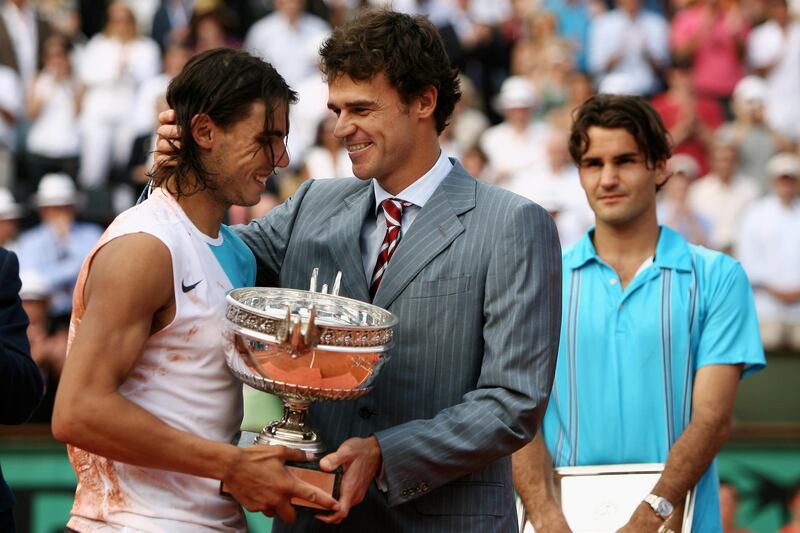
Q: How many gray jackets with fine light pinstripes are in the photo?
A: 1